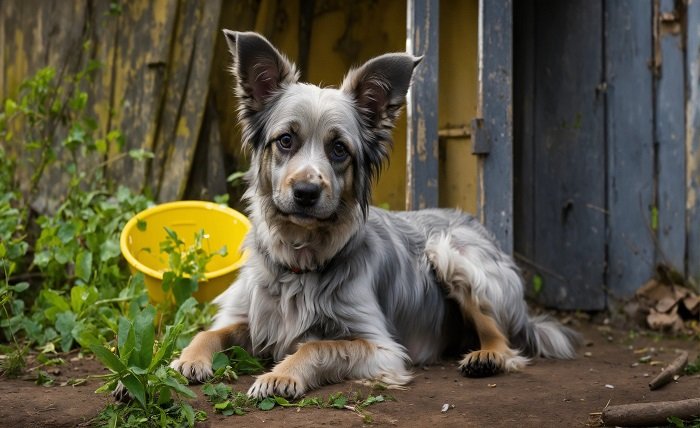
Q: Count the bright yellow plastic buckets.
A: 1